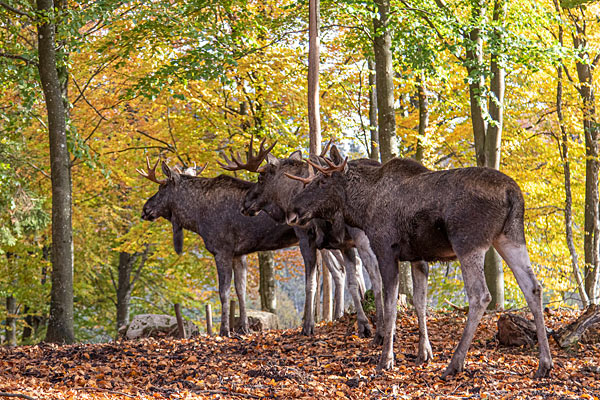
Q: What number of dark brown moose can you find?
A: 3